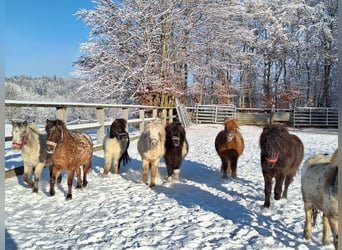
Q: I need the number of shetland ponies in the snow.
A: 8